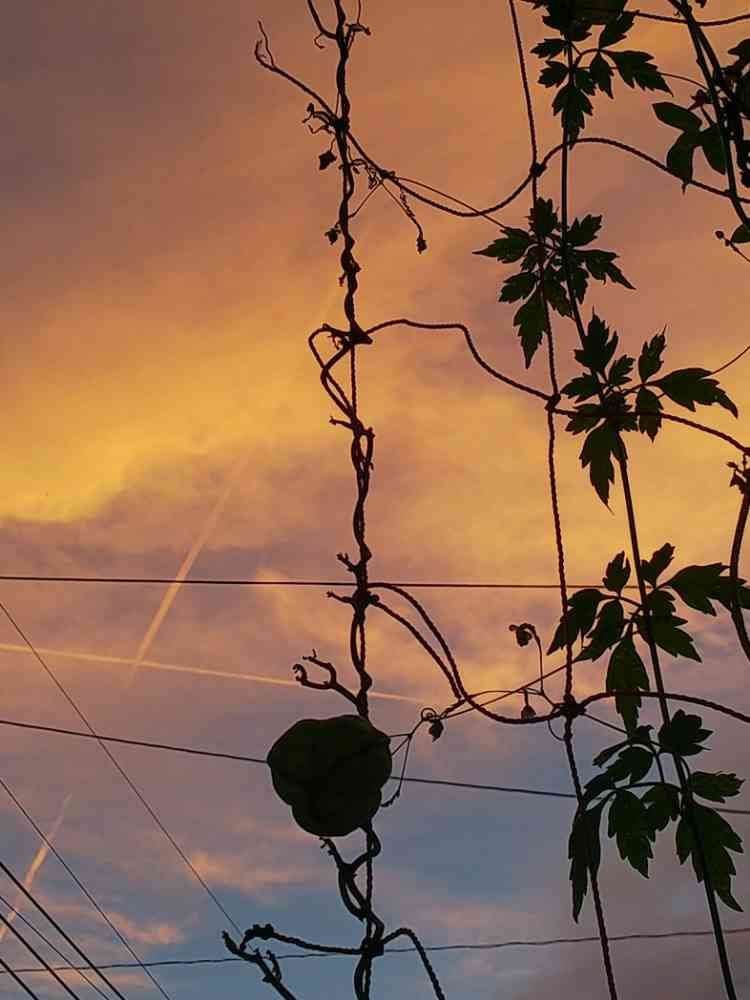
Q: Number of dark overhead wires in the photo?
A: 9